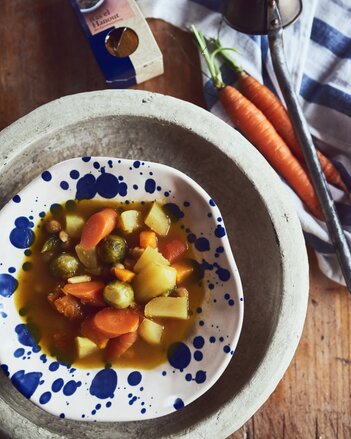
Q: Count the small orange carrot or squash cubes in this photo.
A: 3